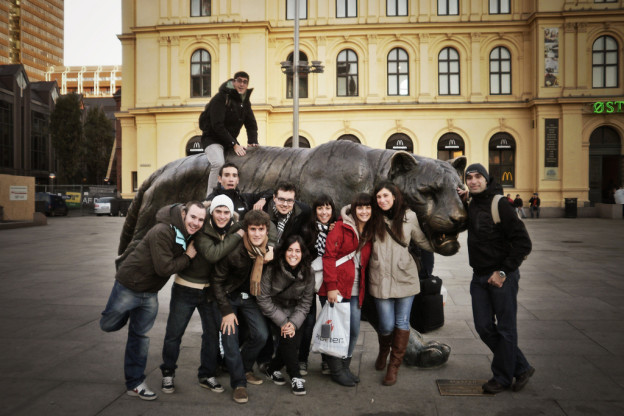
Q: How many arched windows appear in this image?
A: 13